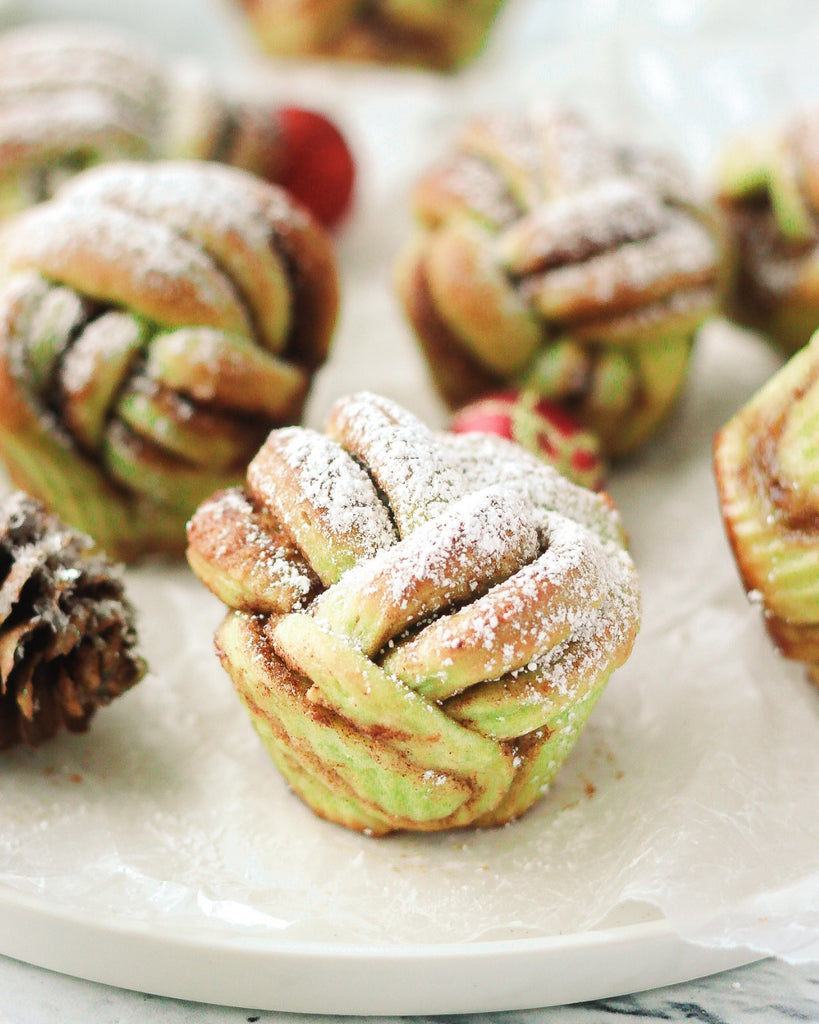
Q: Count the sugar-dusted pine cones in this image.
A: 1